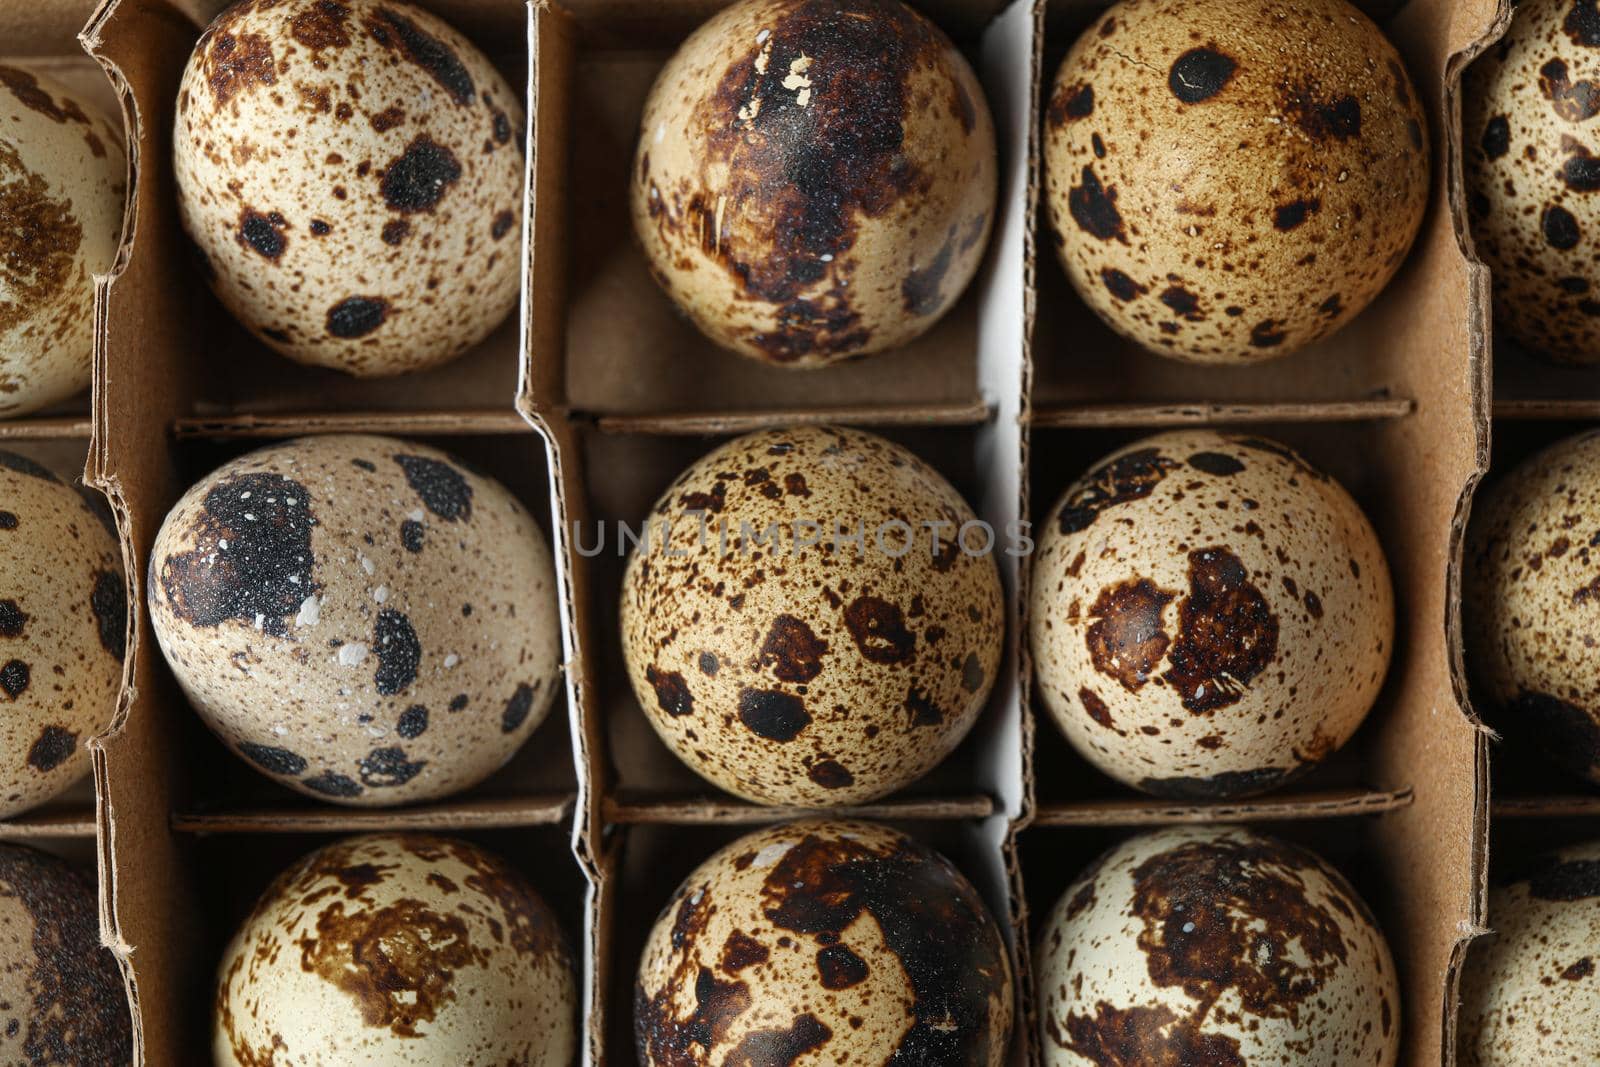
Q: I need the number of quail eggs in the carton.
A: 15